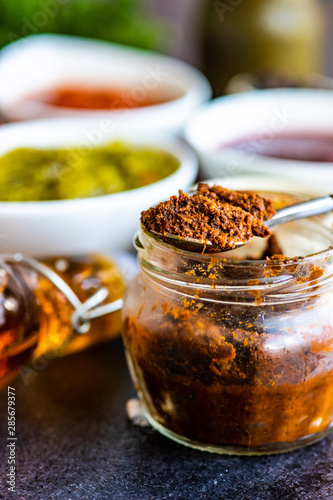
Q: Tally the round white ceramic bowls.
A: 3